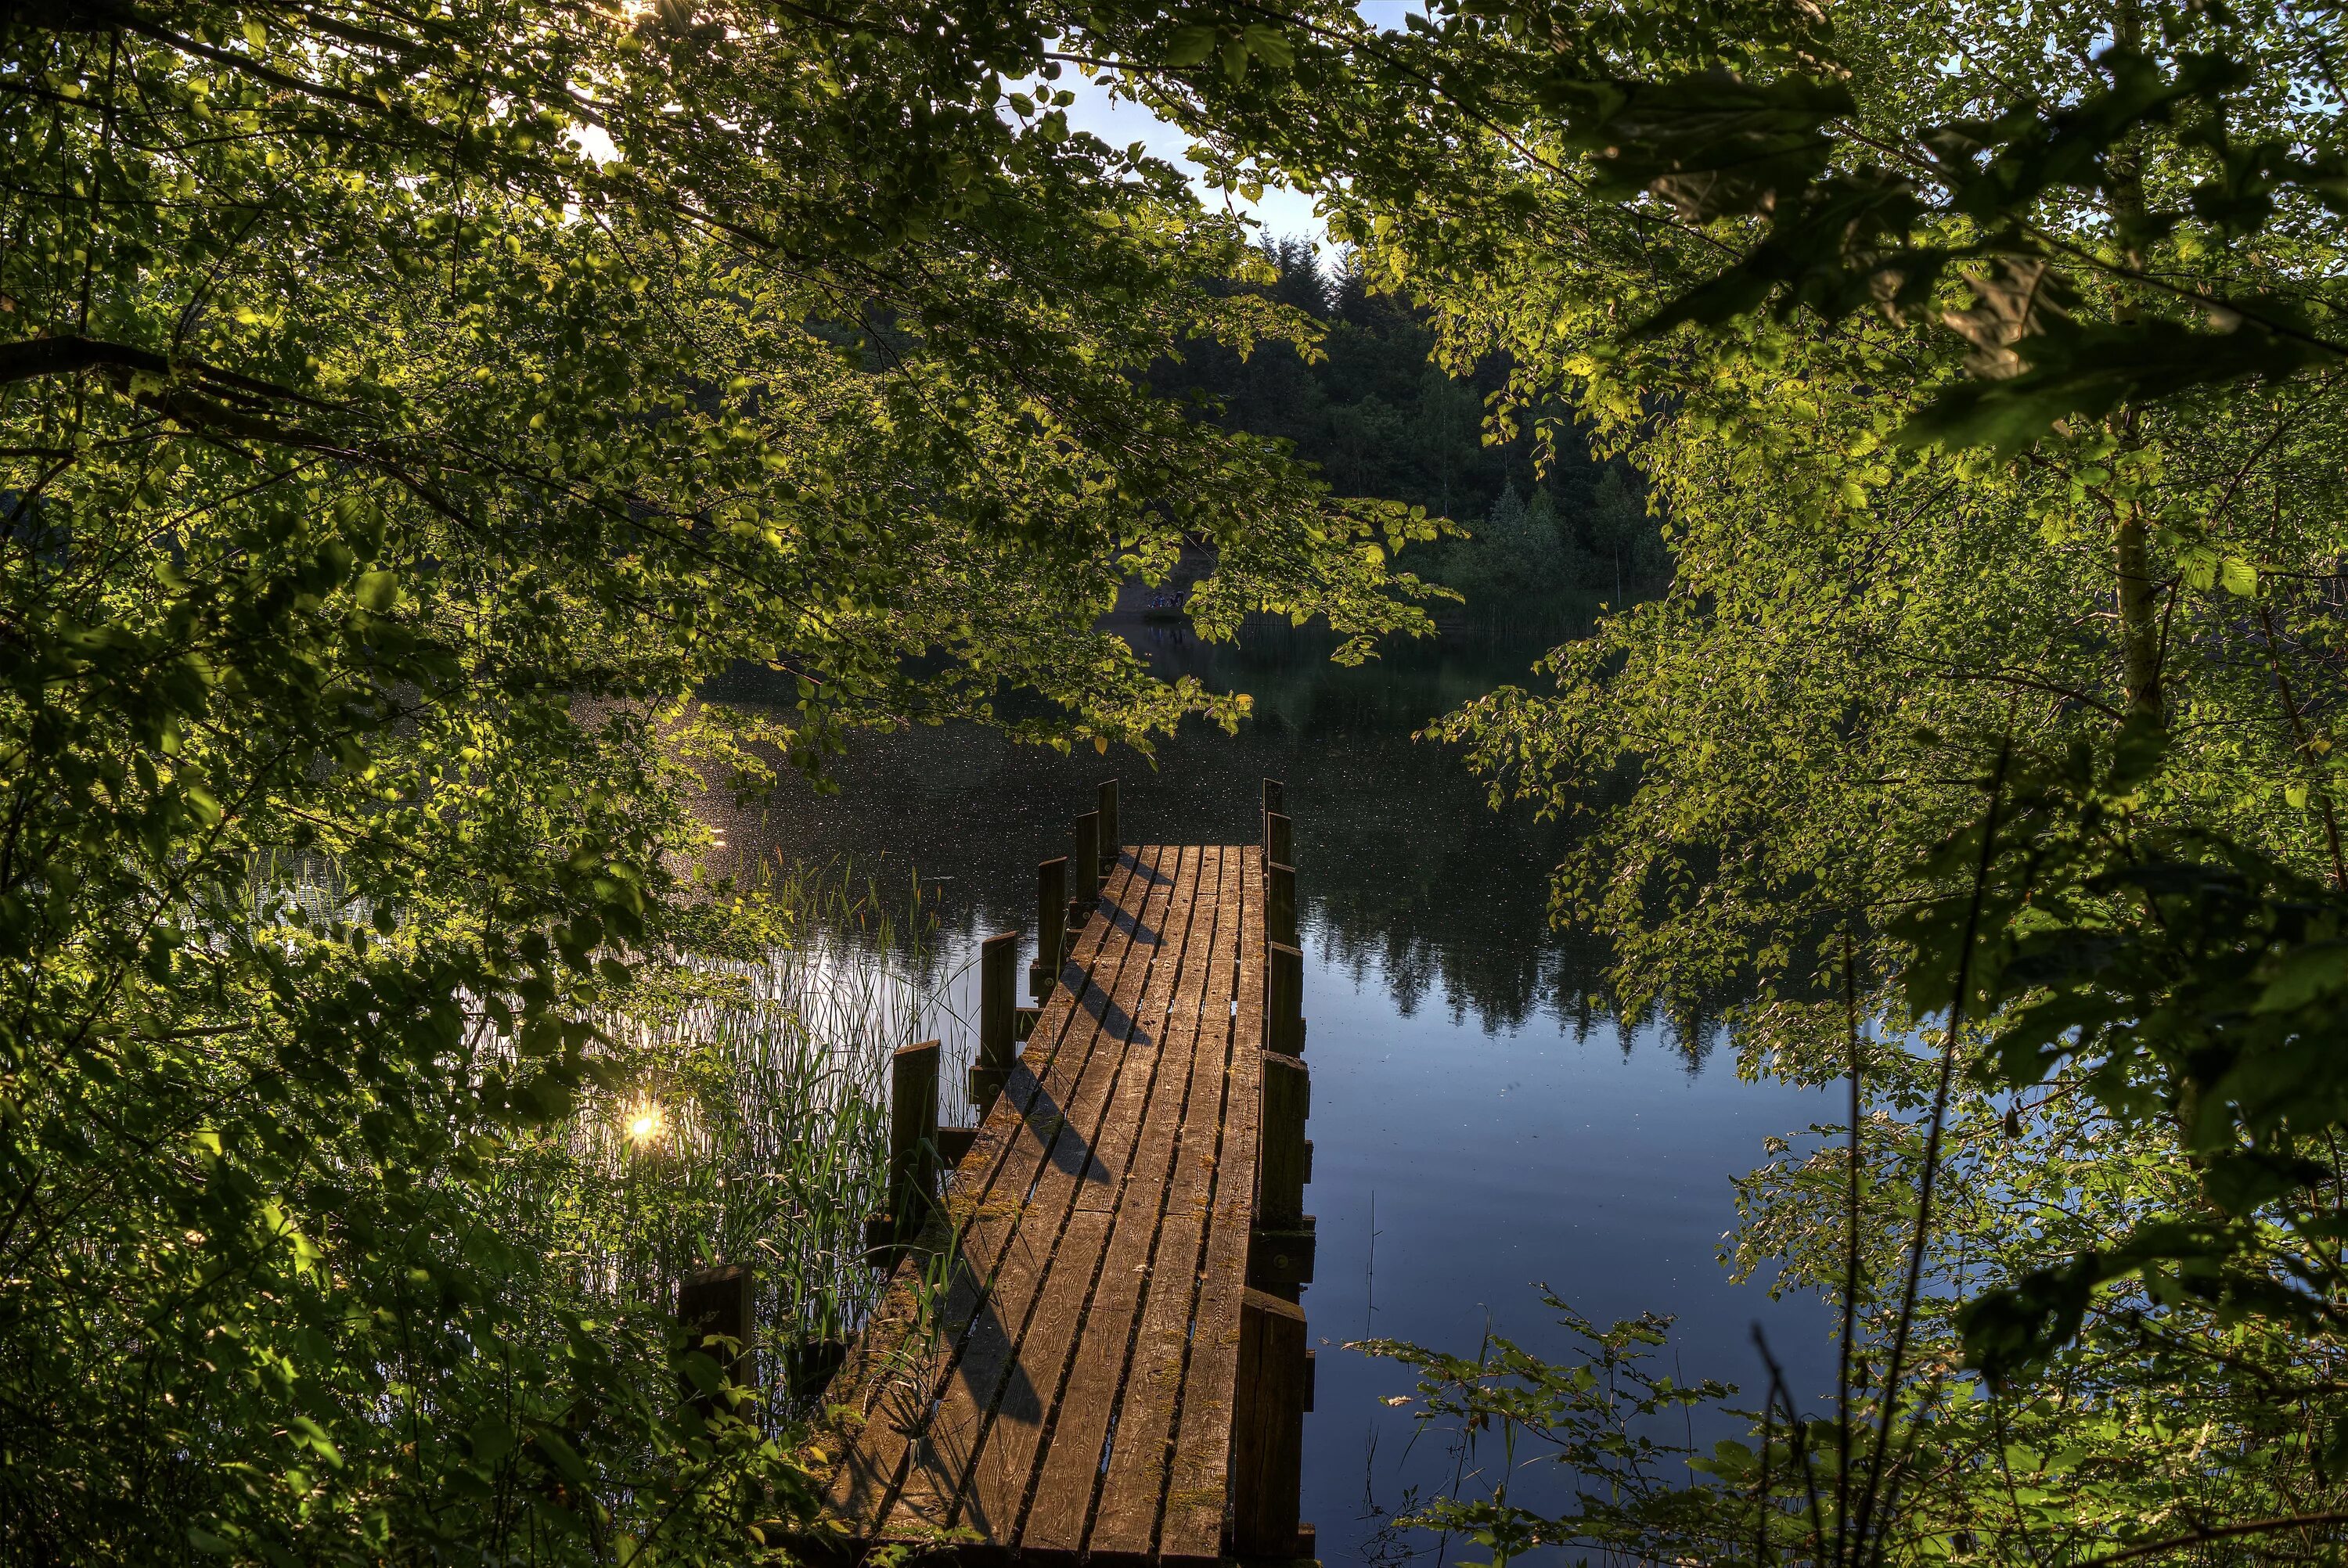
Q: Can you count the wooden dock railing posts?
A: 12